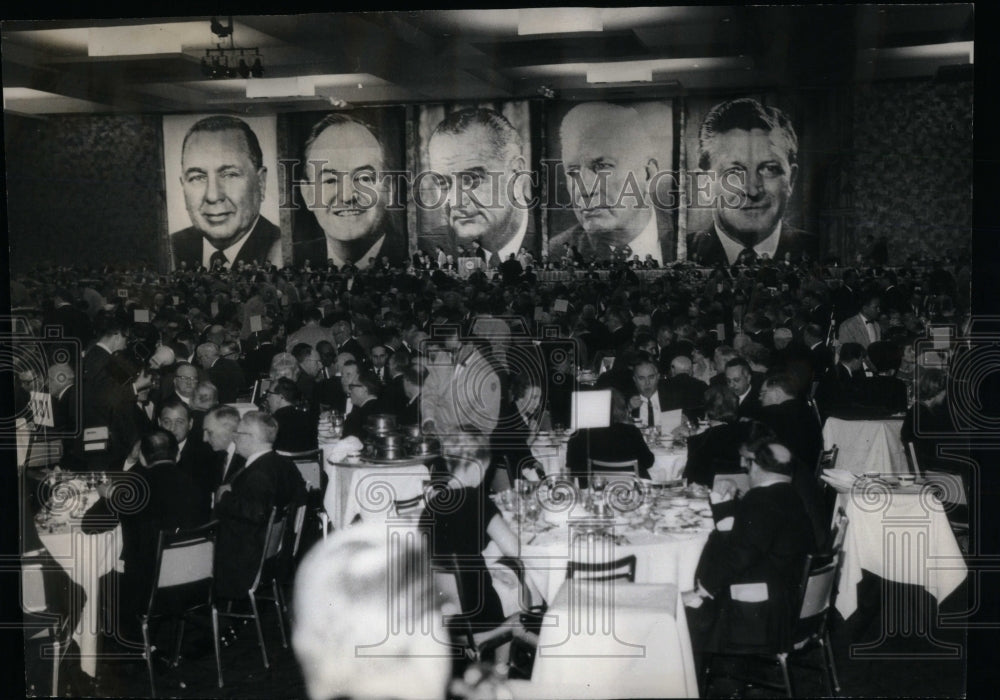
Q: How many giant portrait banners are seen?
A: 5